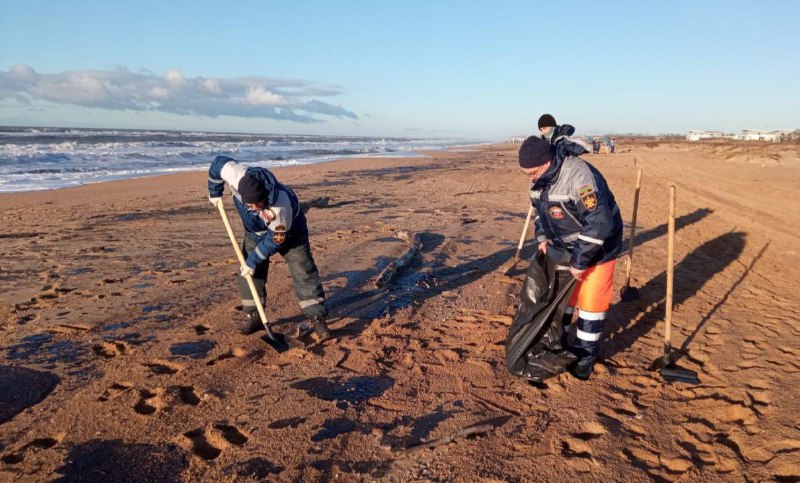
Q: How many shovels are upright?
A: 2